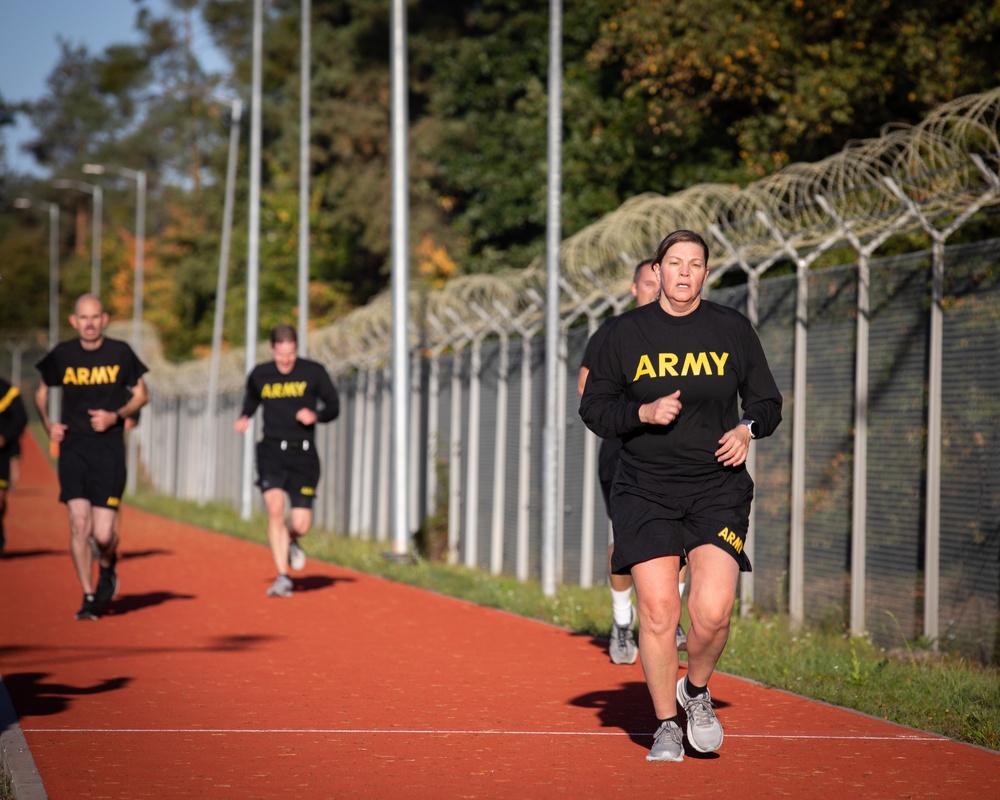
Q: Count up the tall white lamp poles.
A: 8